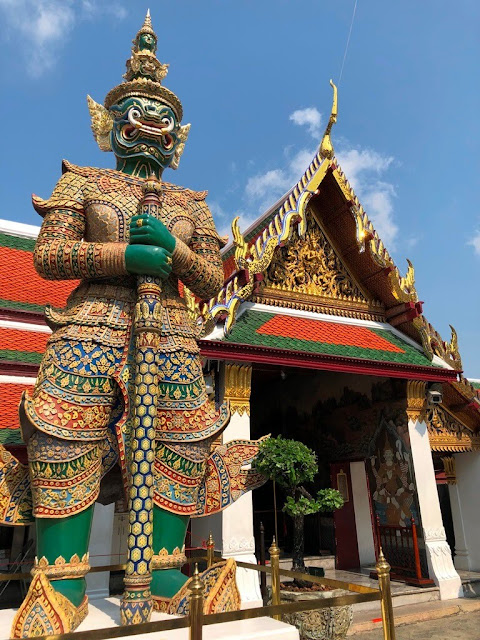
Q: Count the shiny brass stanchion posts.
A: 4